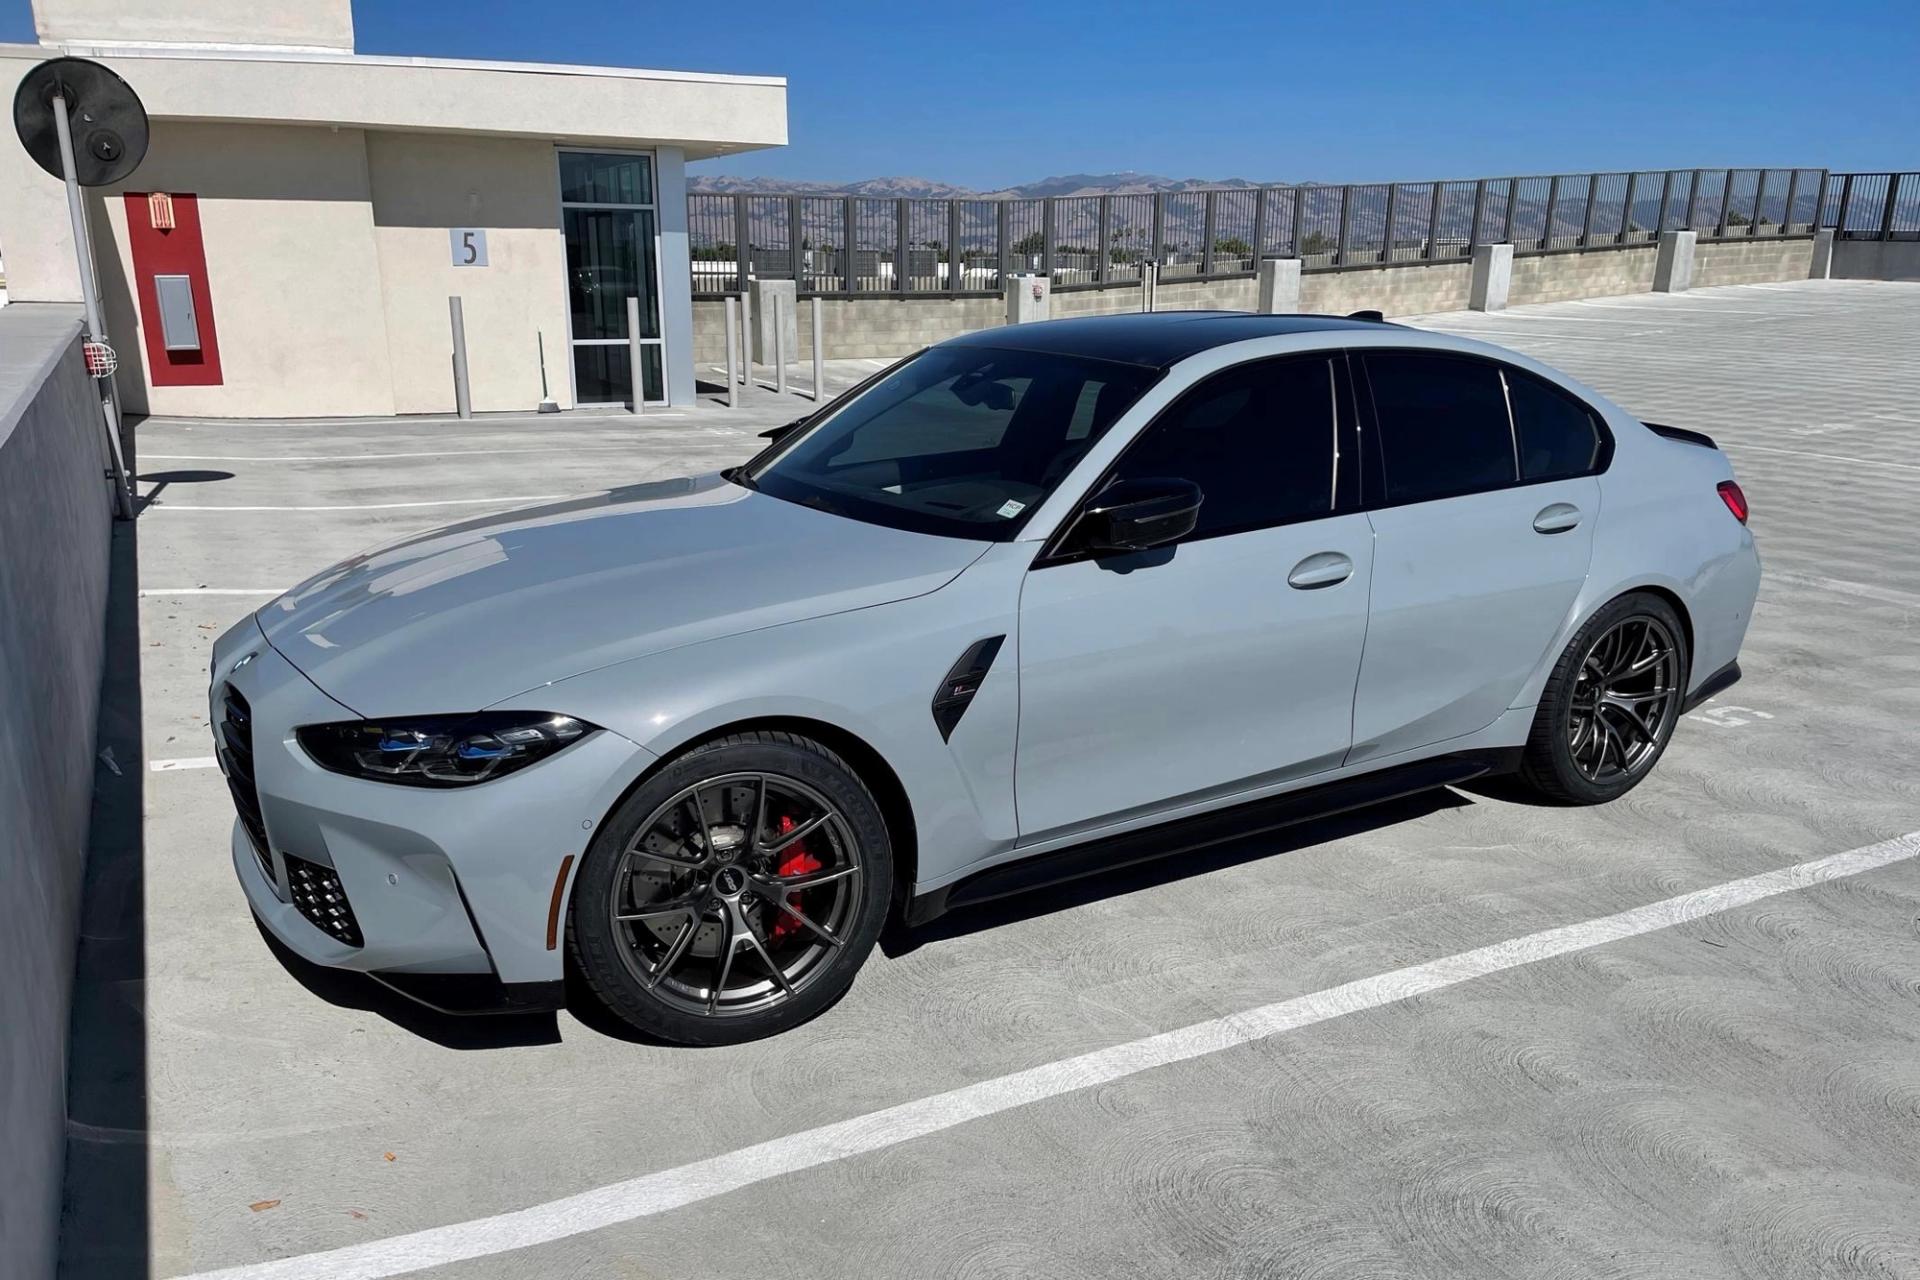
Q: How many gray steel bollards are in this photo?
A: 6